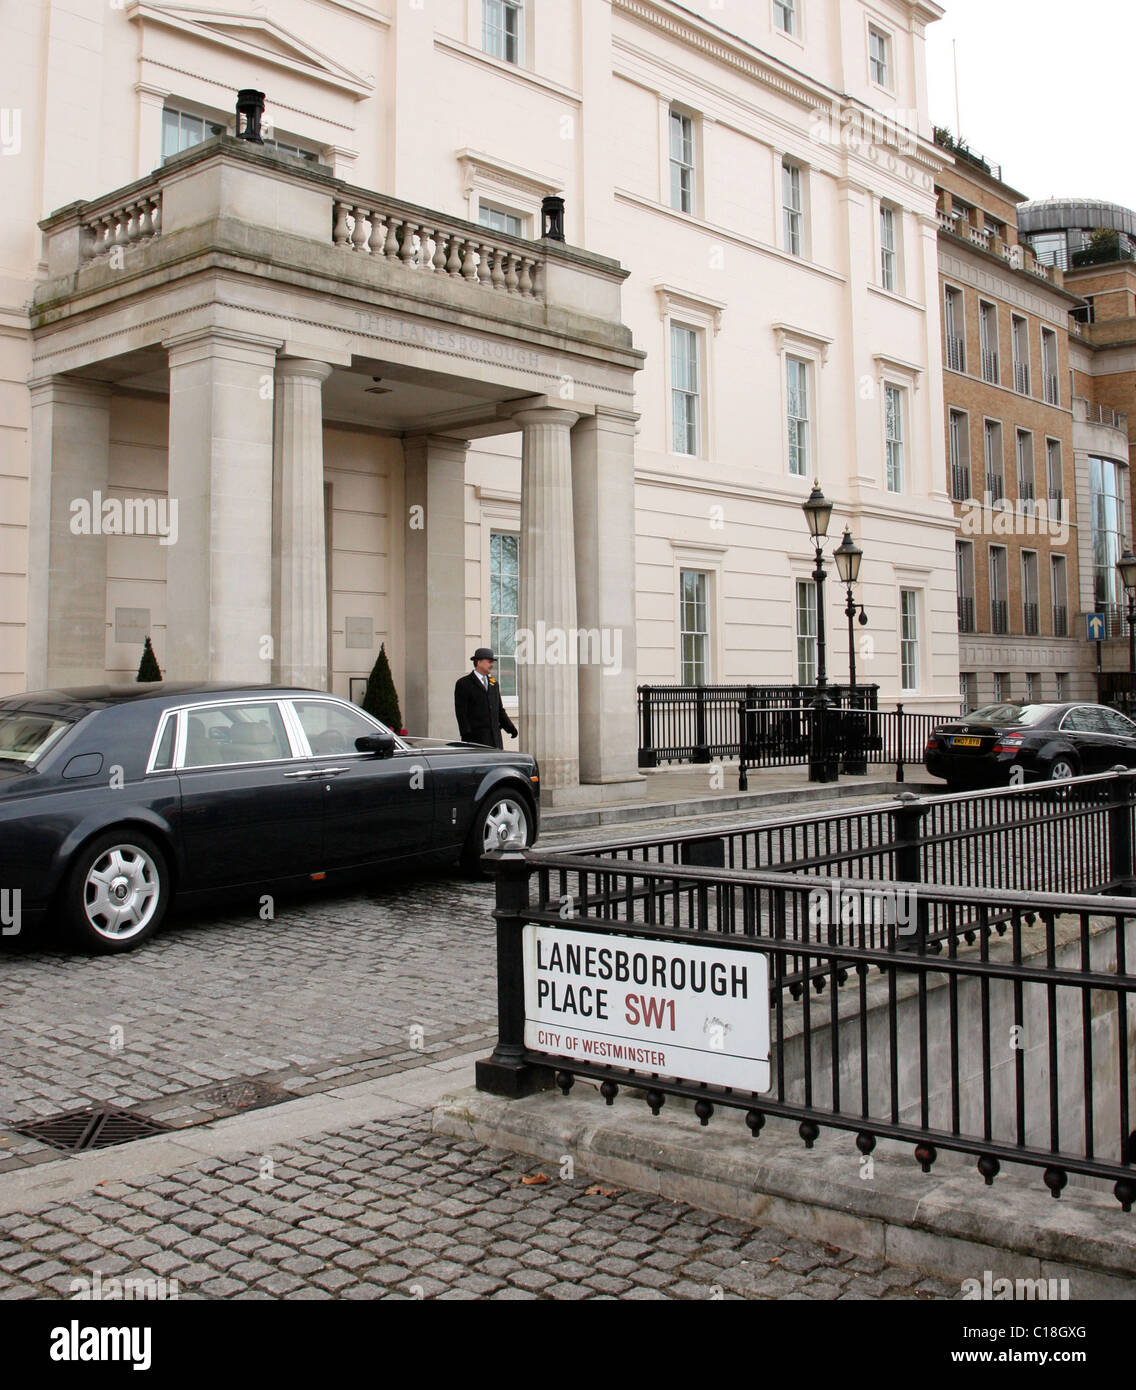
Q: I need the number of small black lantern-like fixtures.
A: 2